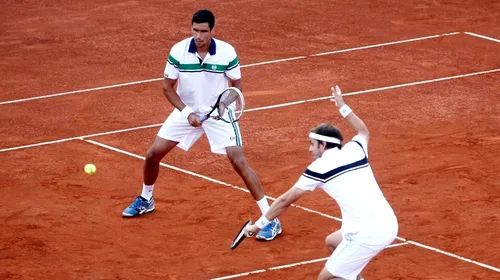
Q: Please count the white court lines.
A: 5